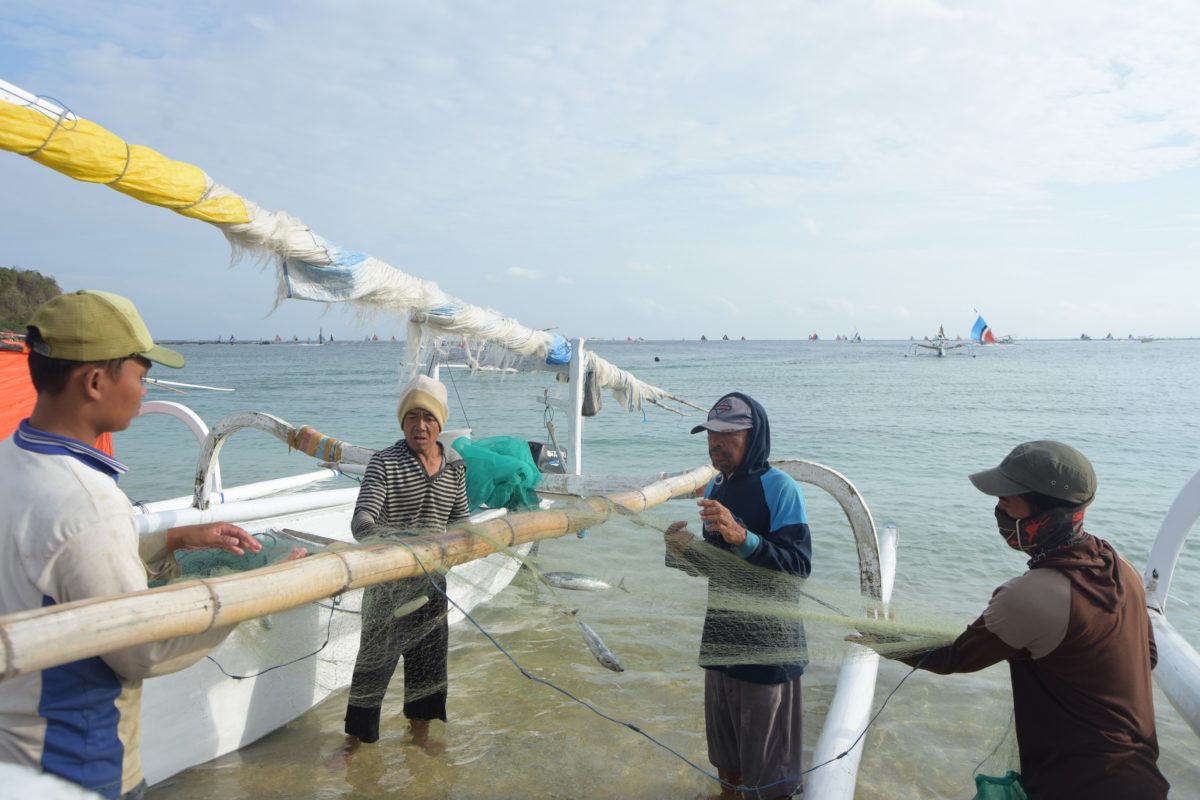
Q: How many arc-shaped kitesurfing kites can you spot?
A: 0